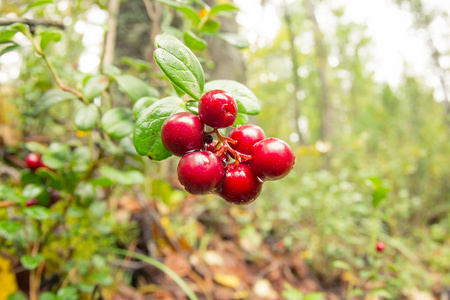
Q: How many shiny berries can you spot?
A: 6